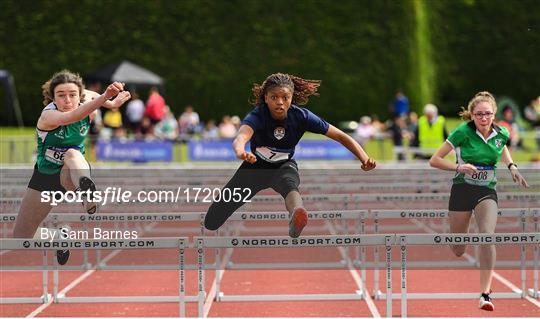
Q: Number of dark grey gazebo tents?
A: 1